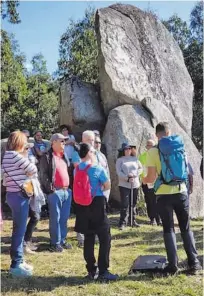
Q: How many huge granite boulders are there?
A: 3